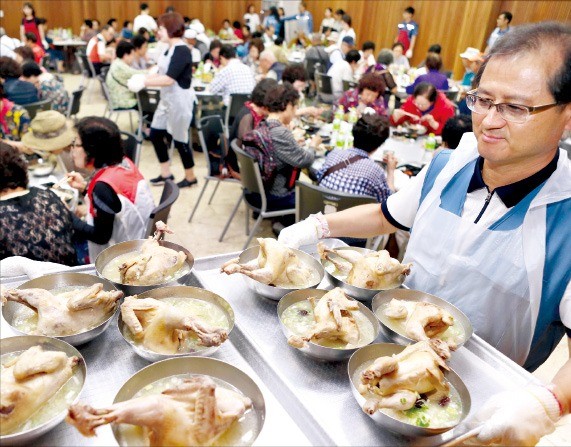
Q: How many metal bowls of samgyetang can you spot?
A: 10